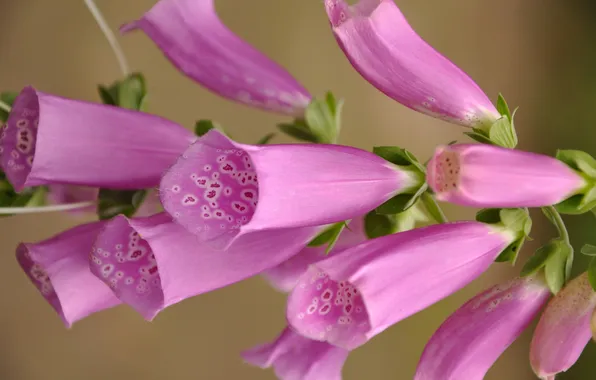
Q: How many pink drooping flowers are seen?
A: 11